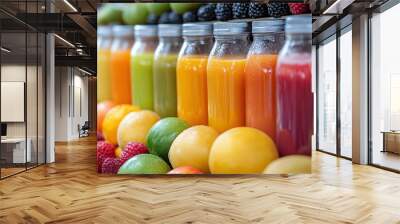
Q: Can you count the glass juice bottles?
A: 8